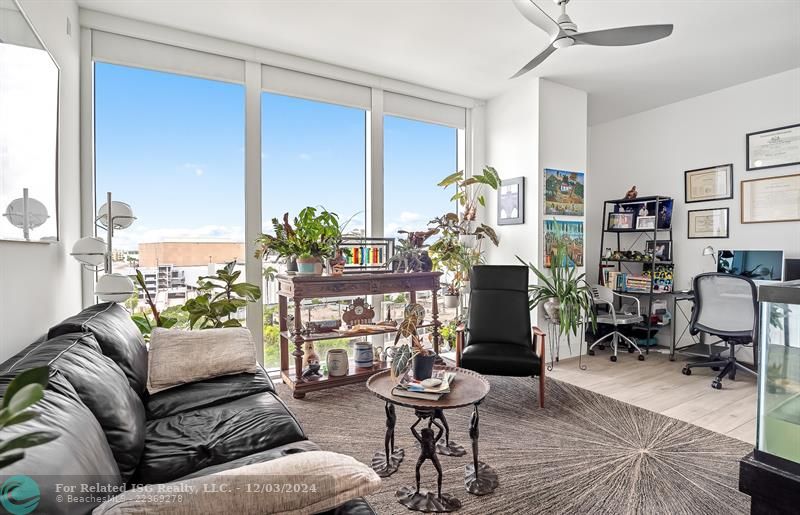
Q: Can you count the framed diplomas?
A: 4